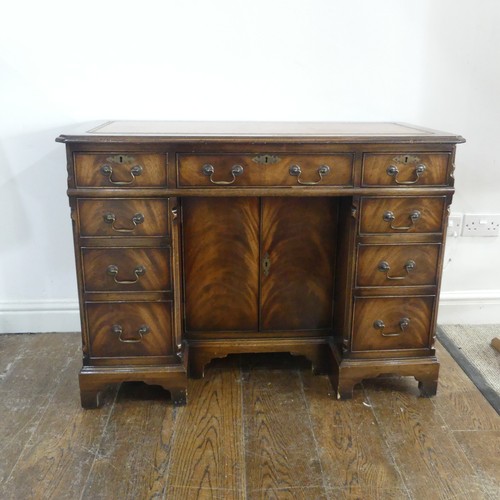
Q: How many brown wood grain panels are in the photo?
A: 11